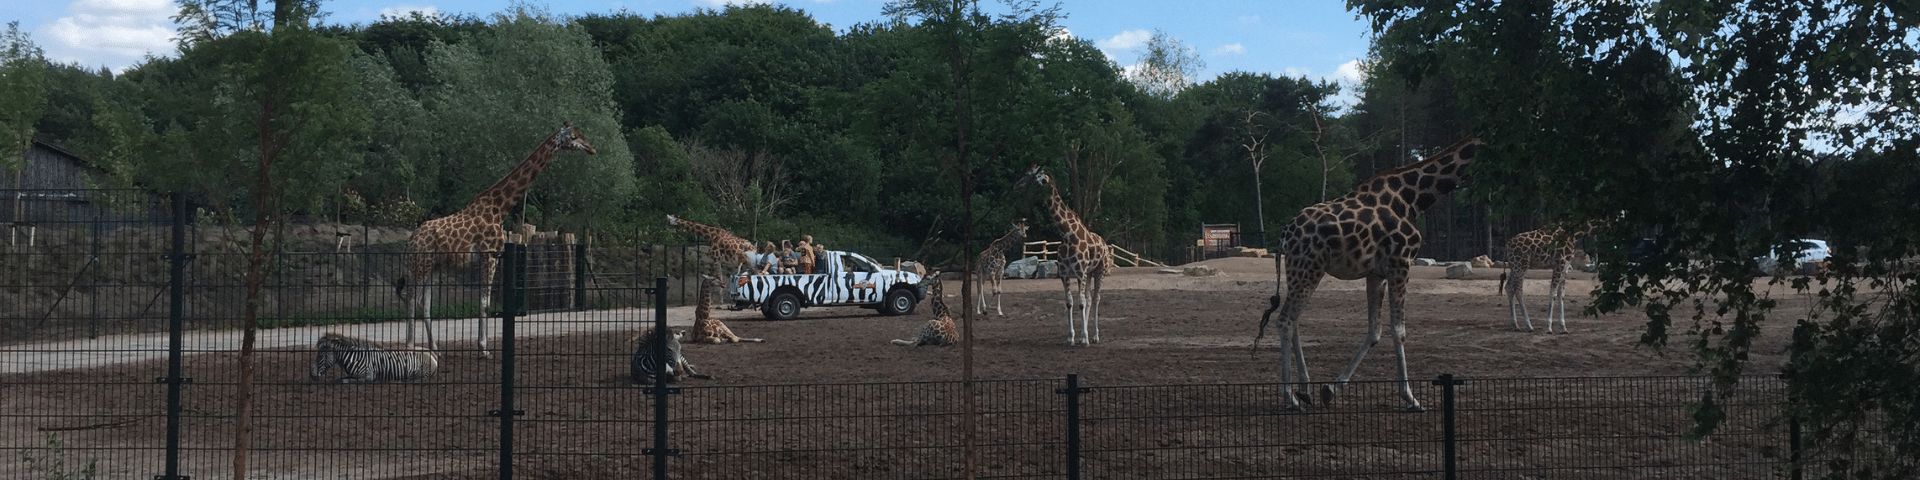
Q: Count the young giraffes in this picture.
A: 3